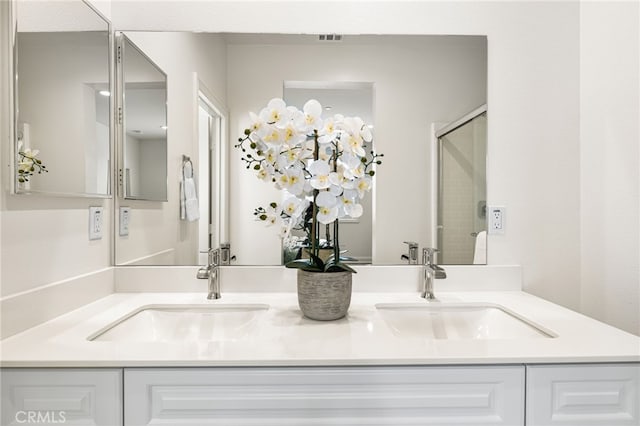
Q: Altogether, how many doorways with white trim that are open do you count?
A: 1